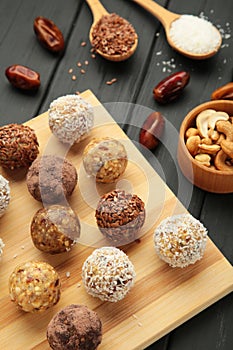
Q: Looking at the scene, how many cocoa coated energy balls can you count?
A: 2